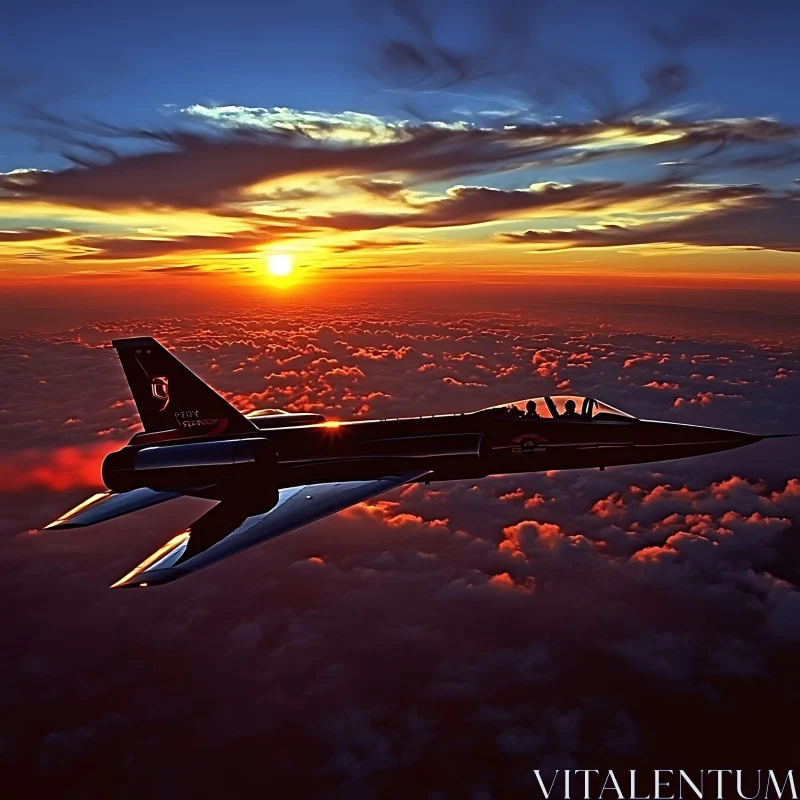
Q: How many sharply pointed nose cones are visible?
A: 1